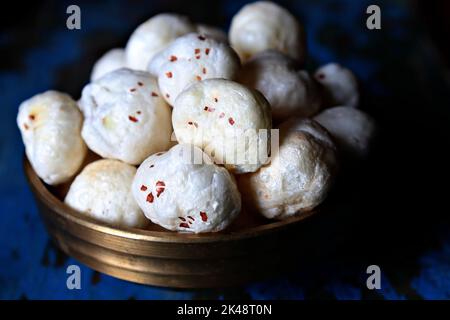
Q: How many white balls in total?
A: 14